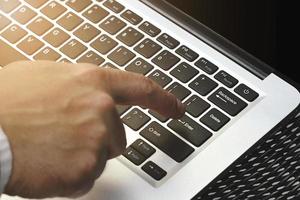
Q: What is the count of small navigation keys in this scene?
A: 3